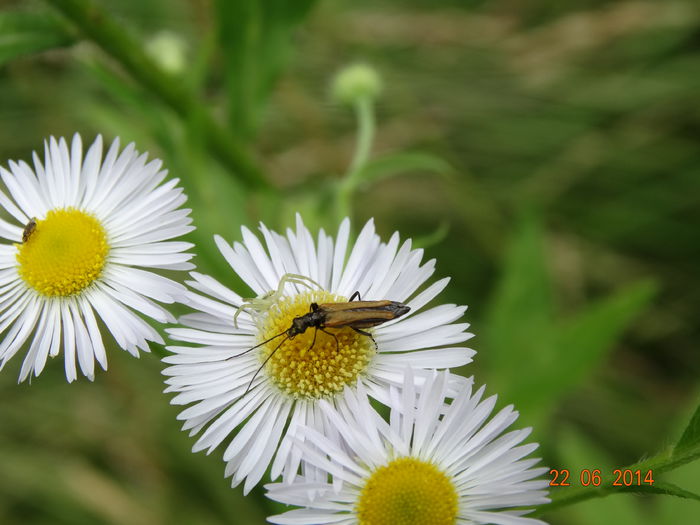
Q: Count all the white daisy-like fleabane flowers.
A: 3